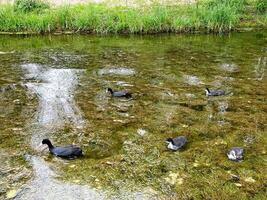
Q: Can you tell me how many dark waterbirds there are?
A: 5